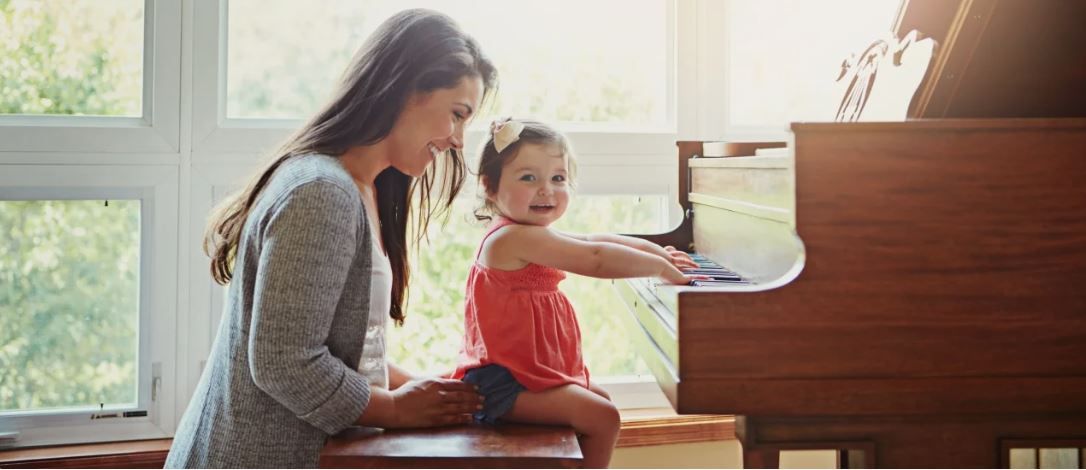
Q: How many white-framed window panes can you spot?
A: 5